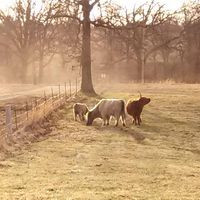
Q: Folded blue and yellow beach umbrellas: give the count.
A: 0